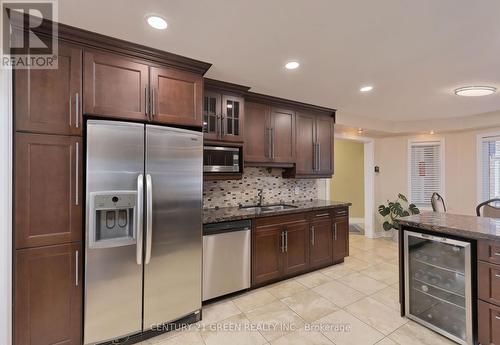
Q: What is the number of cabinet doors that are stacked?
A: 3